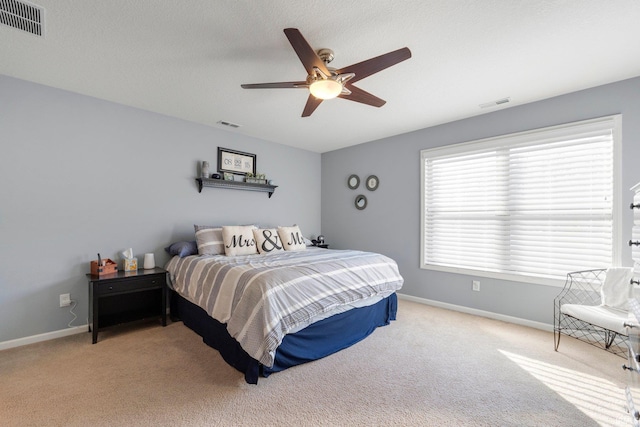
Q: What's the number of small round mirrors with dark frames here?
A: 3